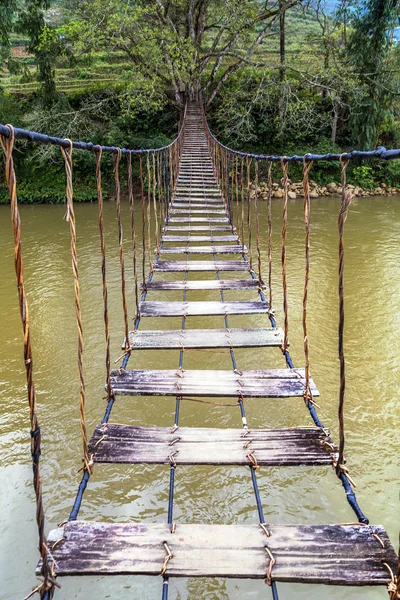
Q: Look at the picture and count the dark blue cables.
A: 6